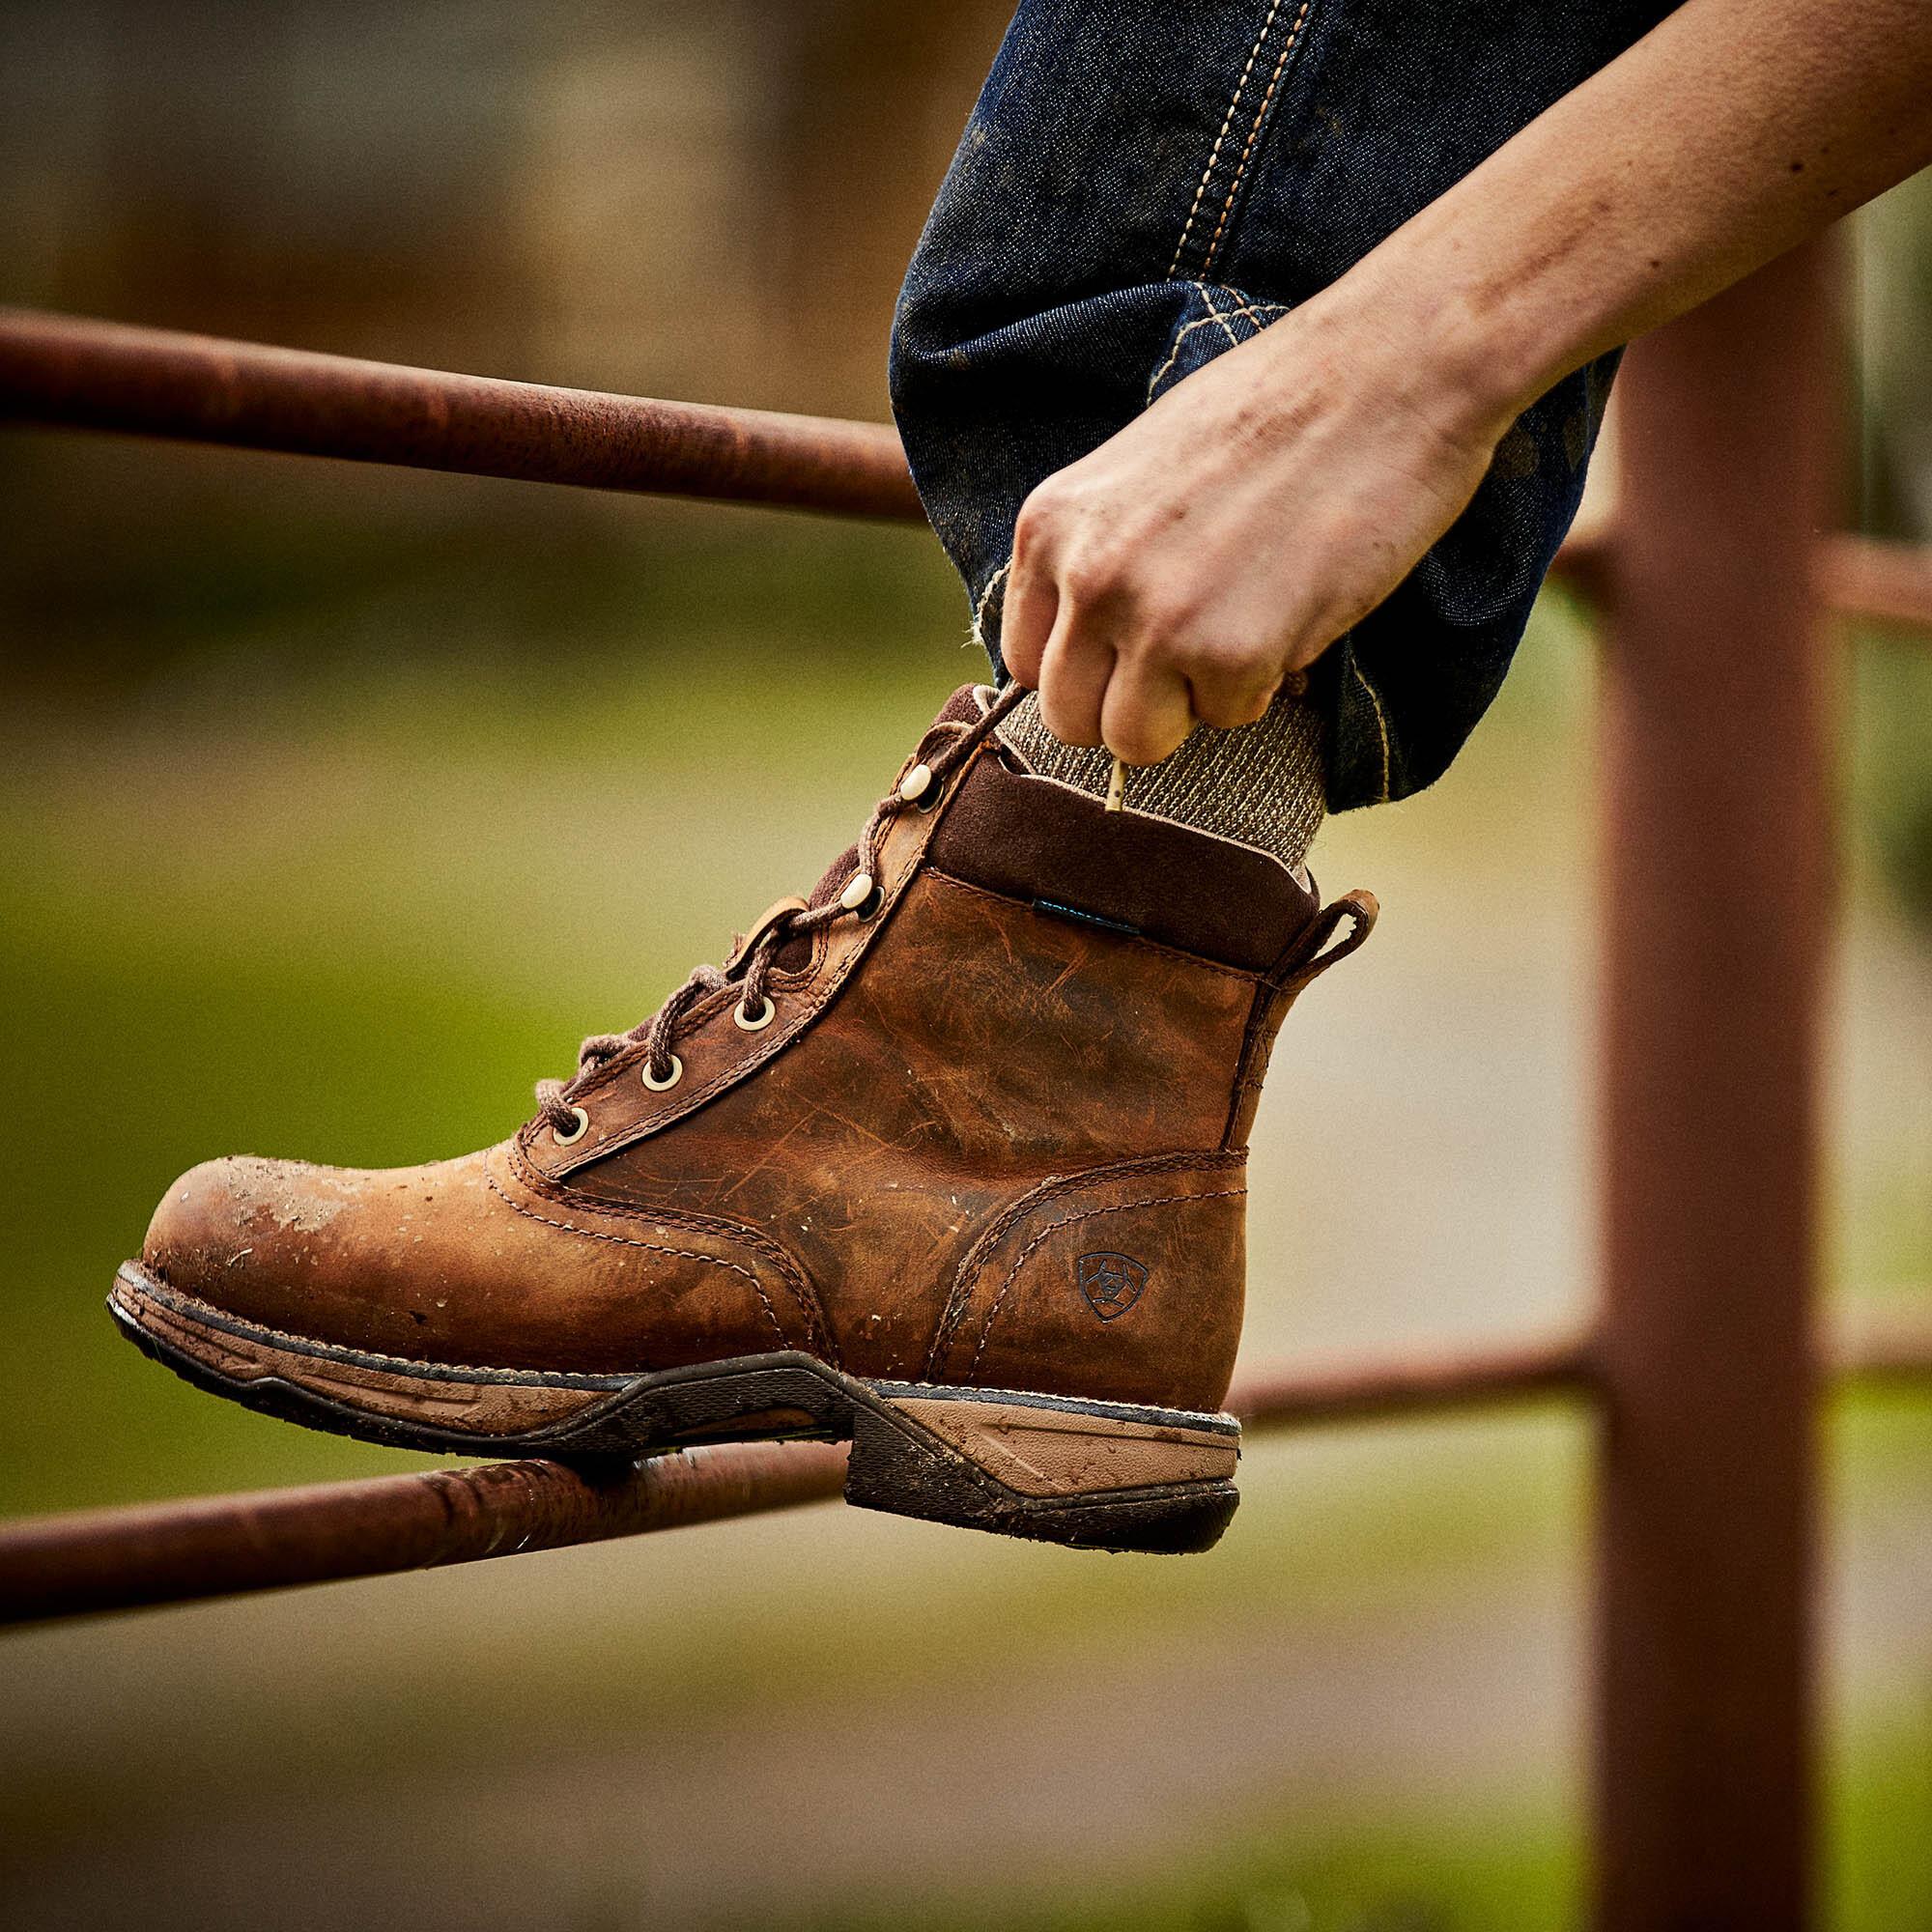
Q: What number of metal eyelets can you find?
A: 3